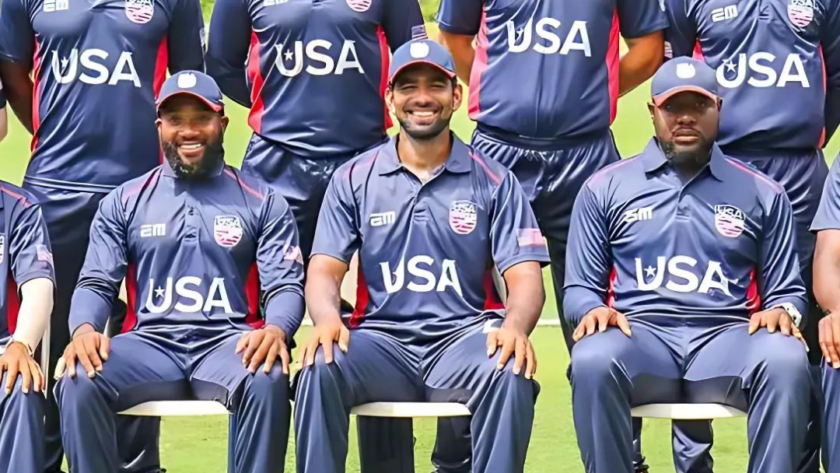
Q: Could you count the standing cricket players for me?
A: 4